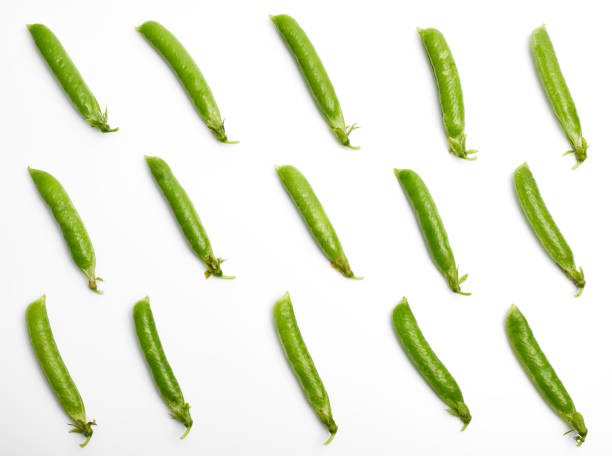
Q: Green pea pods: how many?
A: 15